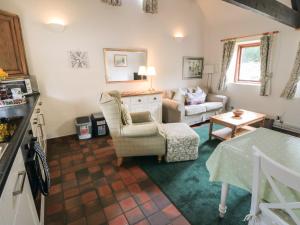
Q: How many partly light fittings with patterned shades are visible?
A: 2